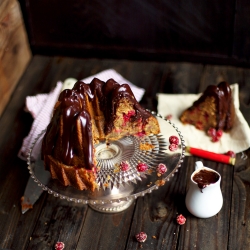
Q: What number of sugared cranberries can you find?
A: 12